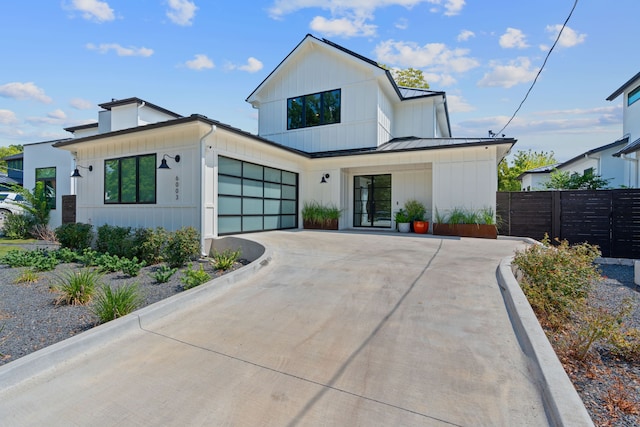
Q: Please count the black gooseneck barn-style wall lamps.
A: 3